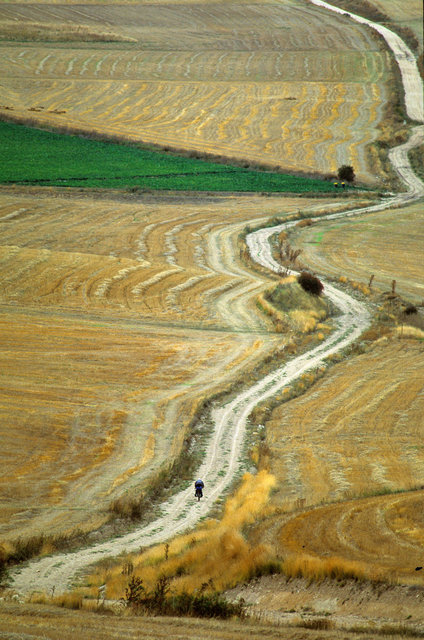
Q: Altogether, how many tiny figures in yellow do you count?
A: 2